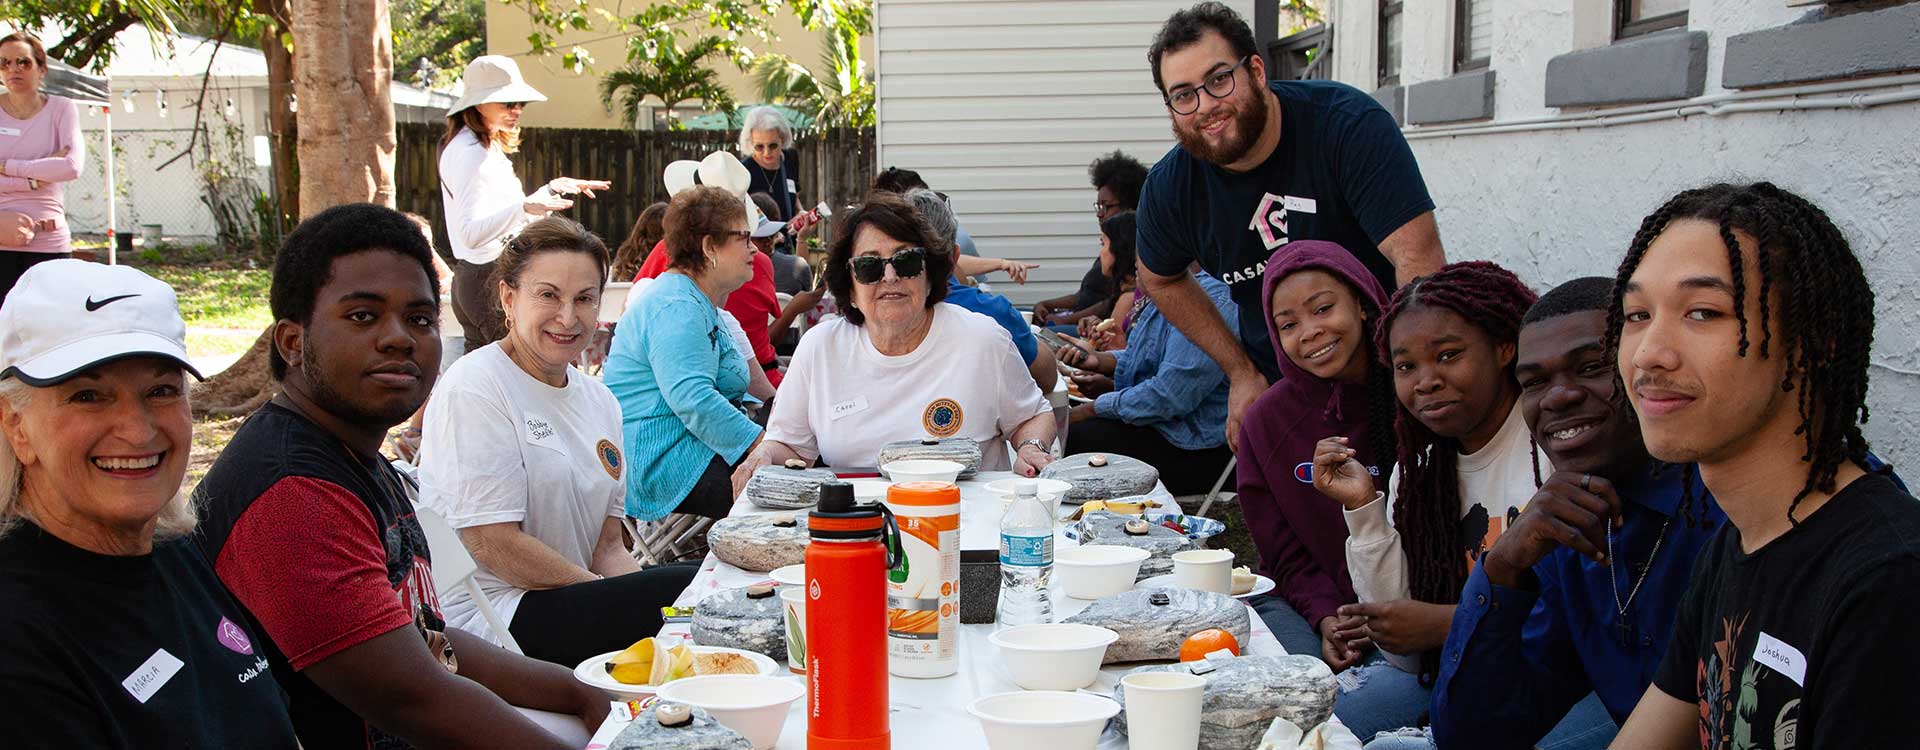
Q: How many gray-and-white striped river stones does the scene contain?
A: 9